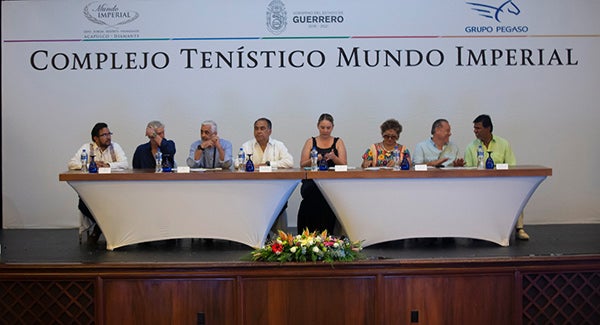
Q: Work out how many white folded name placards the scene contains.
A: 6